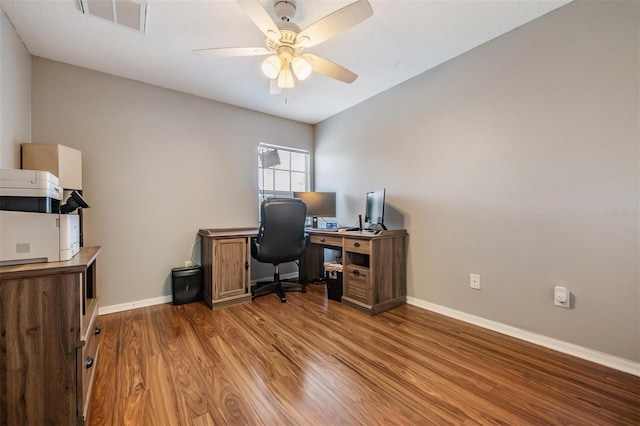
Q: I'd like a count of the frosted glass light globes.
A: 3